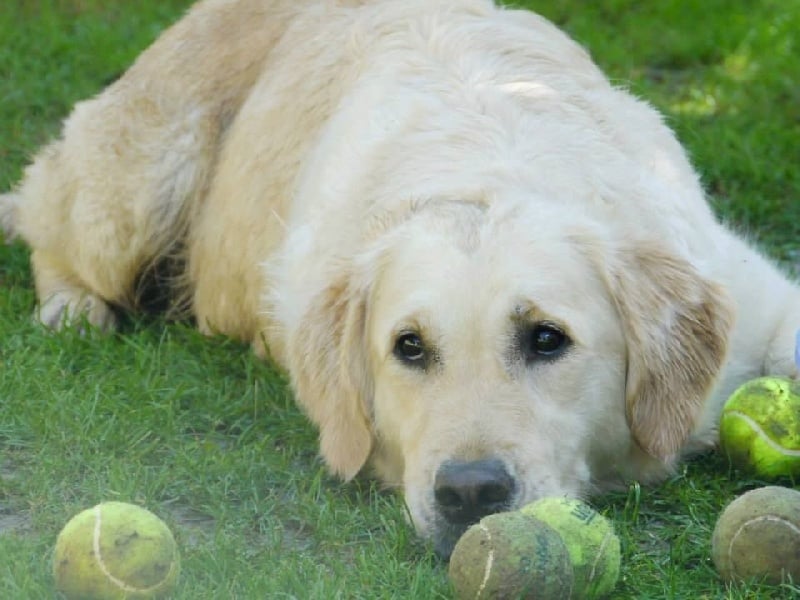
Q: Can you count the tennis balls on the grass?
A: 5